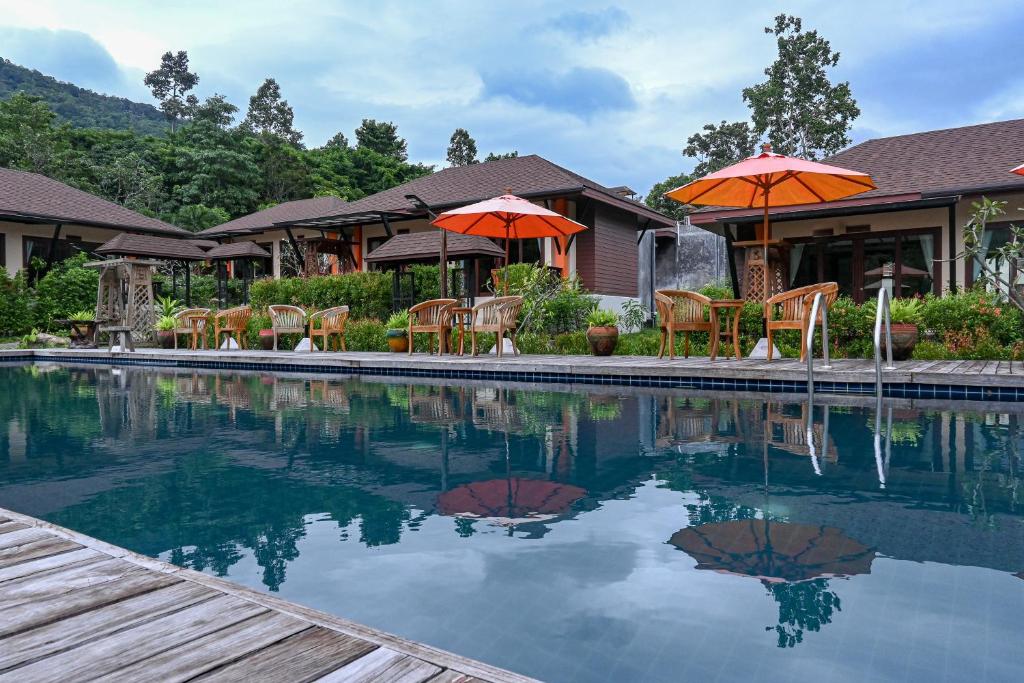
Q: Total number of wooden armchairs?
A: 8